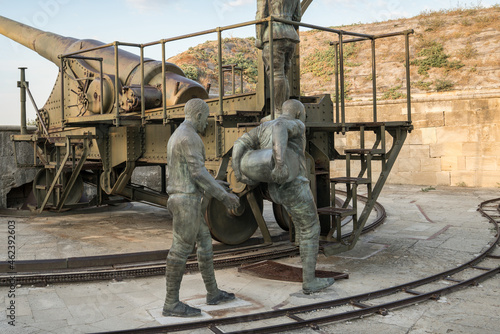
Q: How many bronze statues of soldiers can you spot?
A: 3